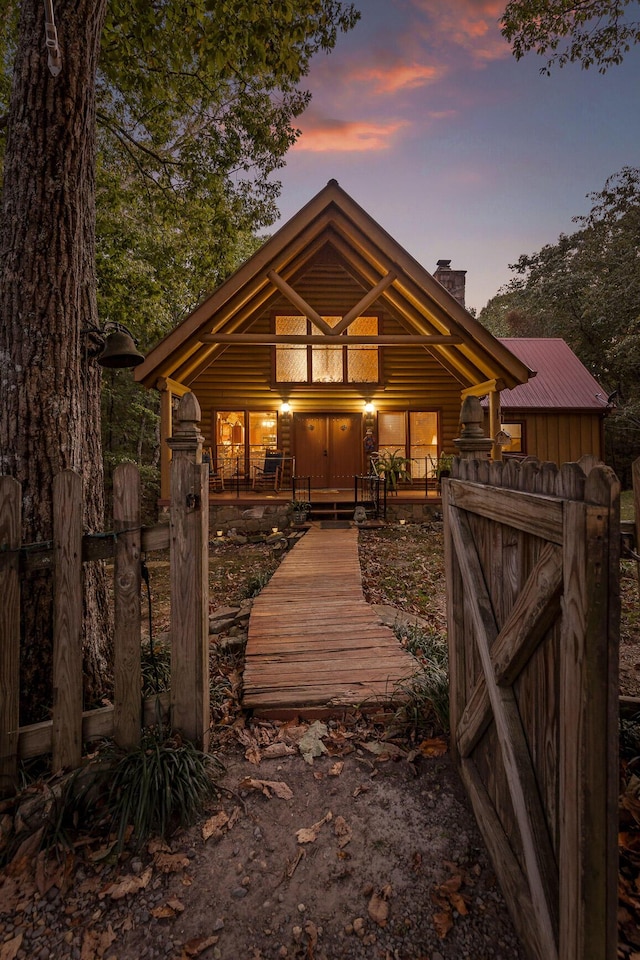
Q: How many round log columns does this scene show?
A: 2